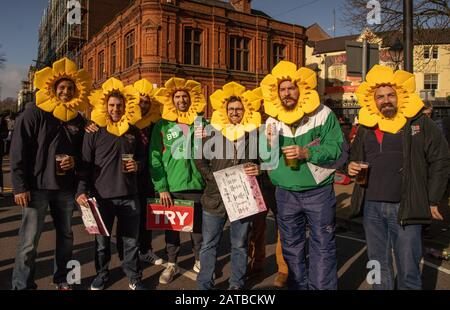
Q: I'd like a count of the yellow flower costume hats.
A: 7